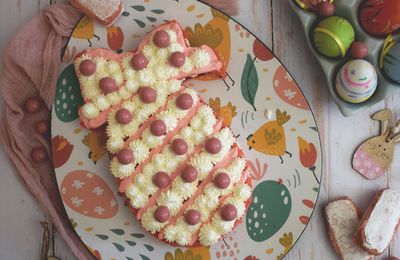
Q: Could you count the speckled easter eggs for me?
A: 2